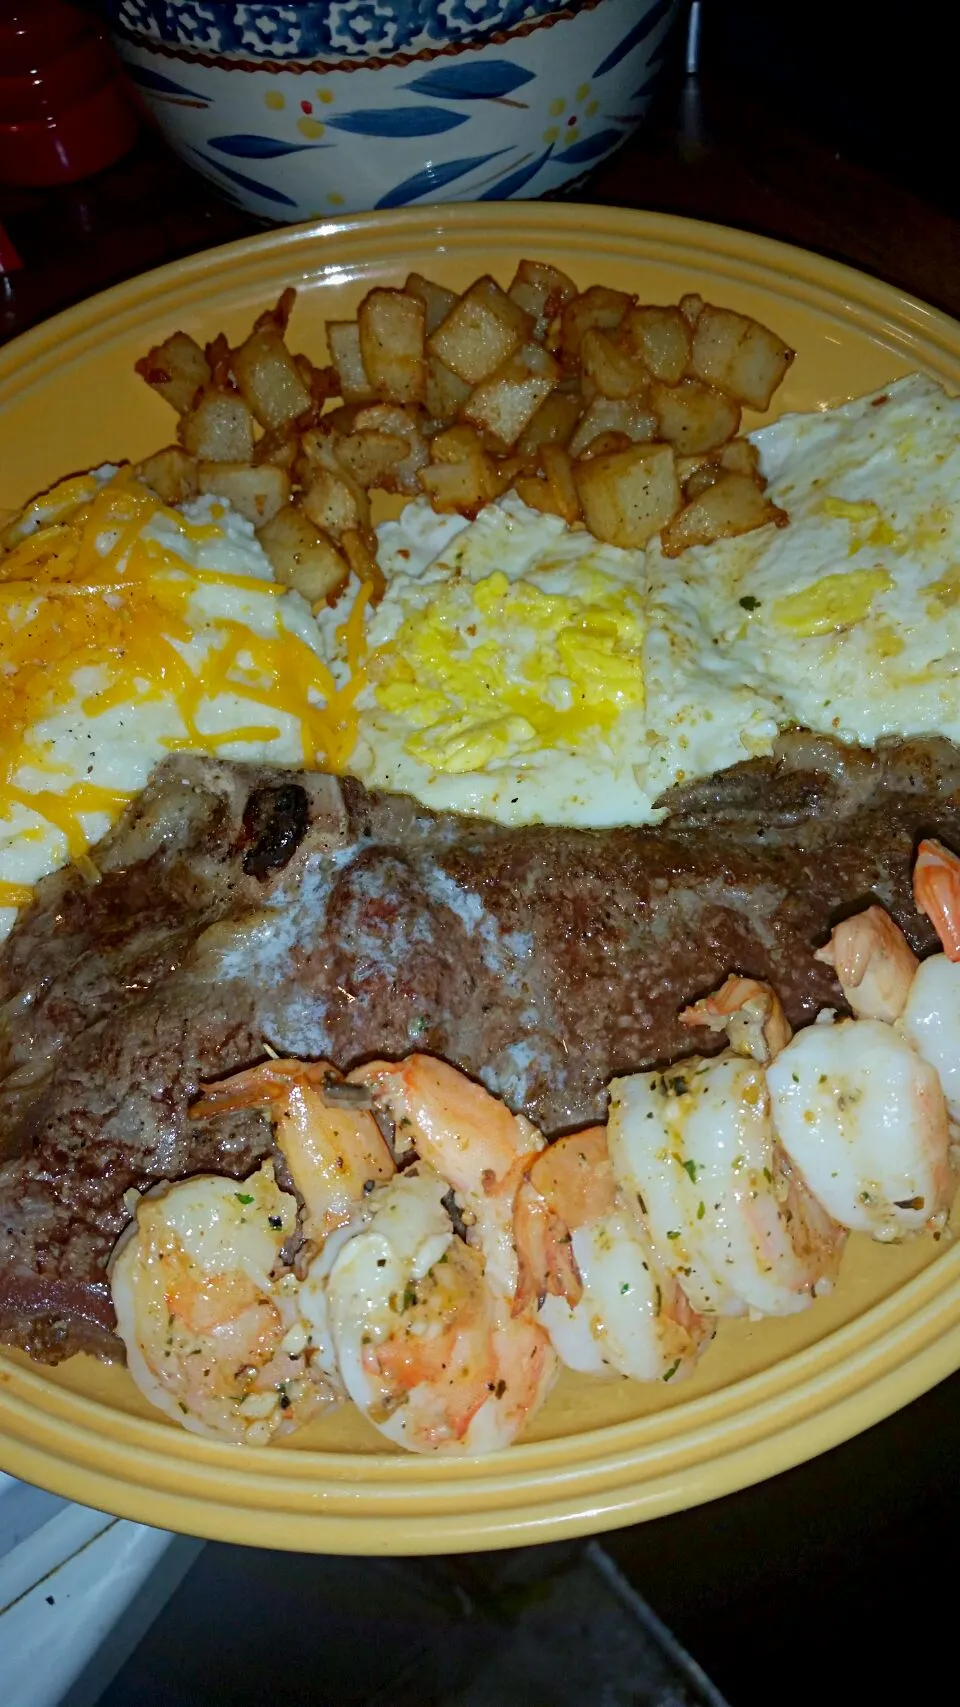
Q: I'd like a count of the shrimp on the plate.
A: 6